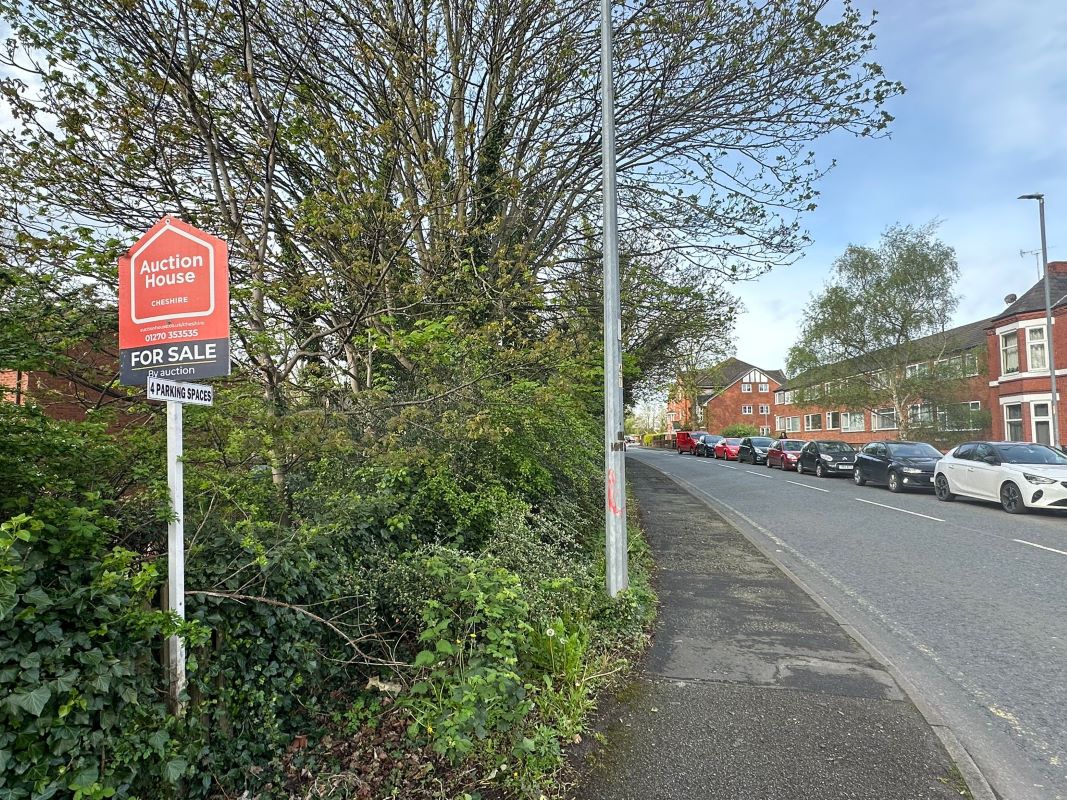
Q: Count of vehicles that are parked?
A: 8